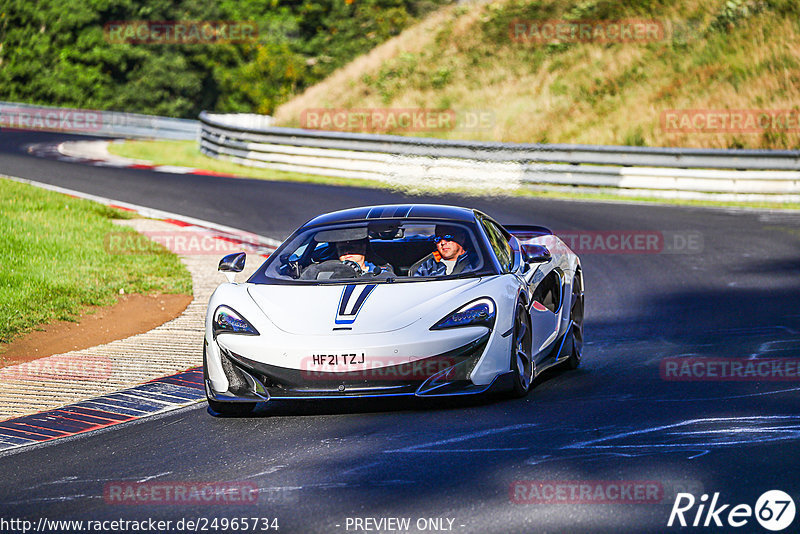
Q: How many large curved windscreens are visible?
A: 1